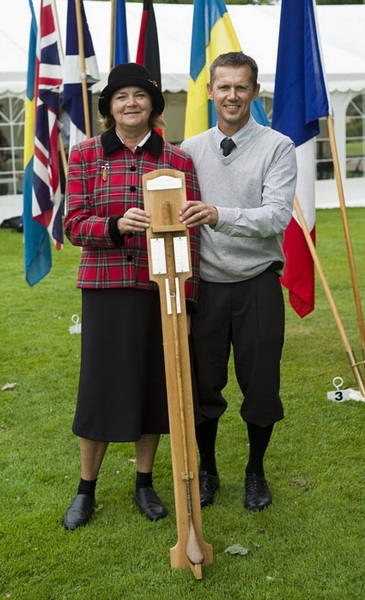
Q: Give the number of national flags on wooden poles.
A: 7